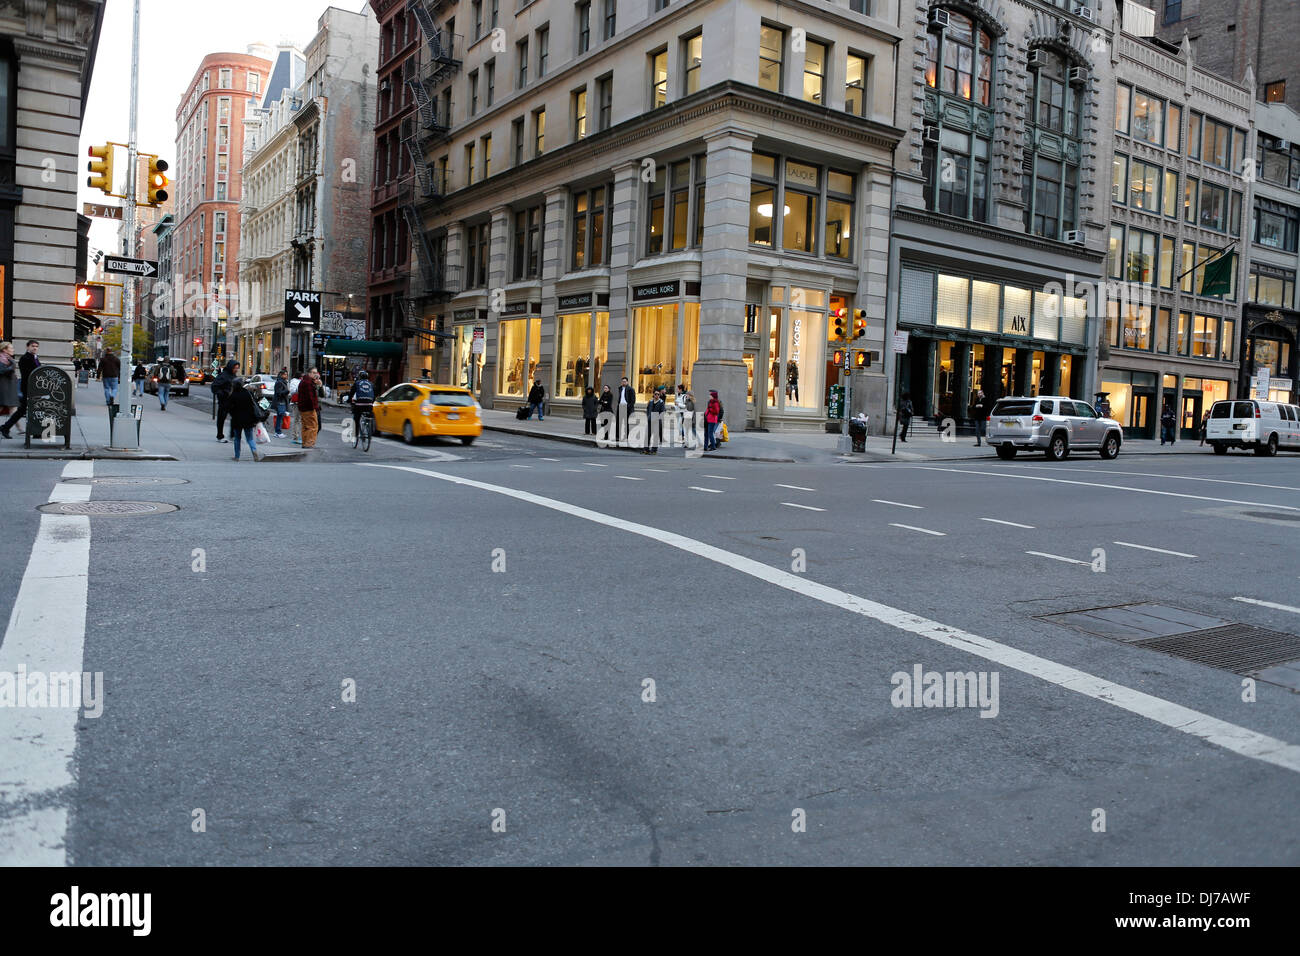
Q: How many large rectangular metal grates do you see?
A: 1